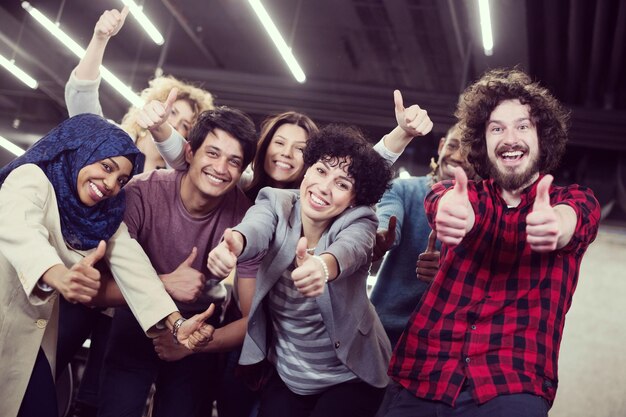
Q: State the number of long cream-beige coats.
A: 1